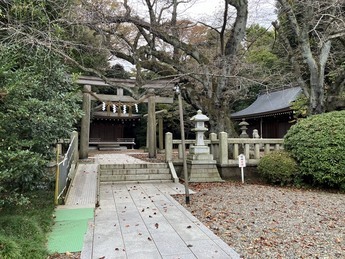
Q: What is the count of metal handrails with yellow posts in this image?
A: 1